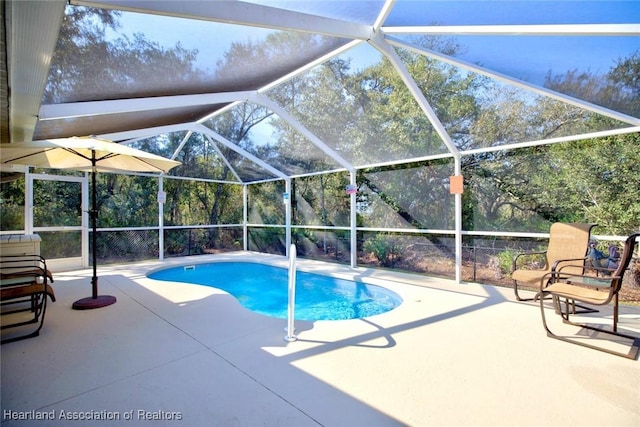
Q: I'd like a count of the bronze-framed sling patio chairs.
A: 4